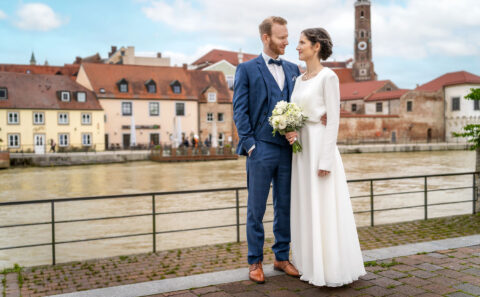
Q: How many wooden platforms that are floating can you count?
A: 1